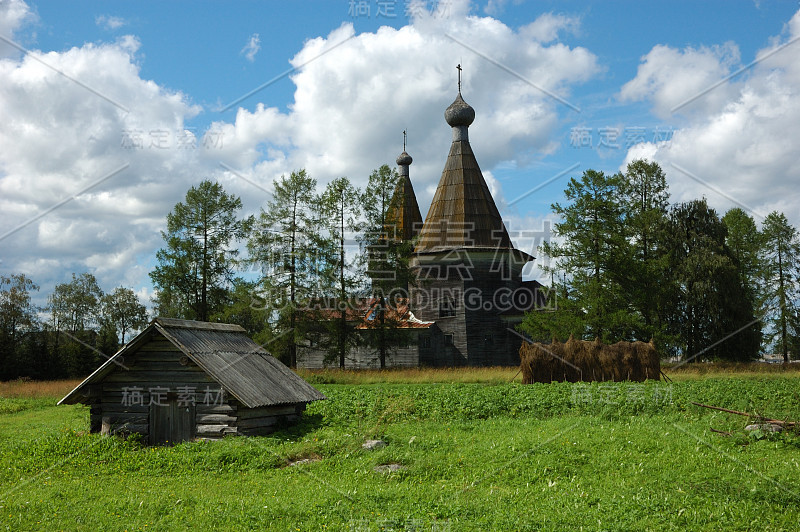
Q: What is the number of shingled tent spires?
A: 2